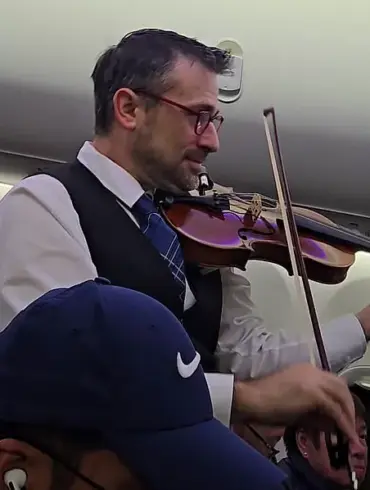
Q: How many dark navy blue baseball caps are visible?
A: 1